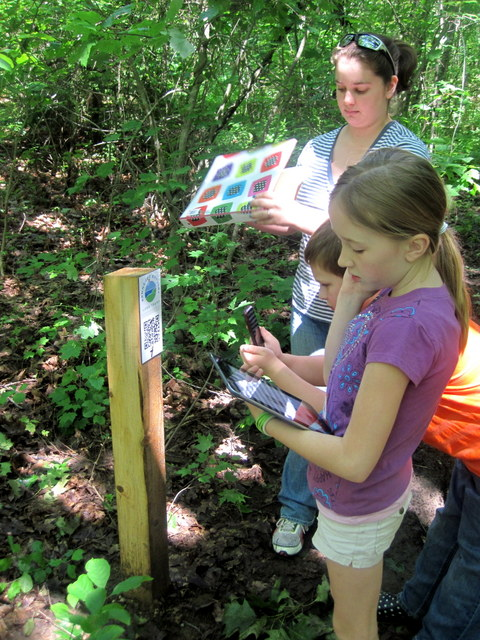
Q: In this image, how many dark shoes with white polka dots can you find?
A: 1